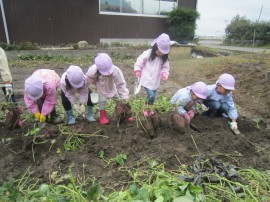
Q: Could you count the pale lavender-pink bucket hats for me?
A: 6